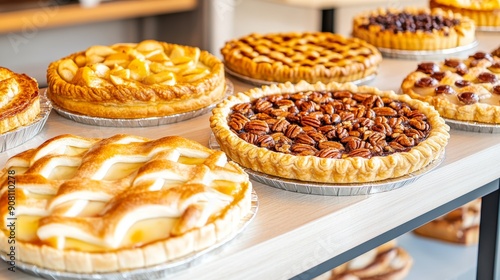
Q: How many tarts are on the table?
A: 8